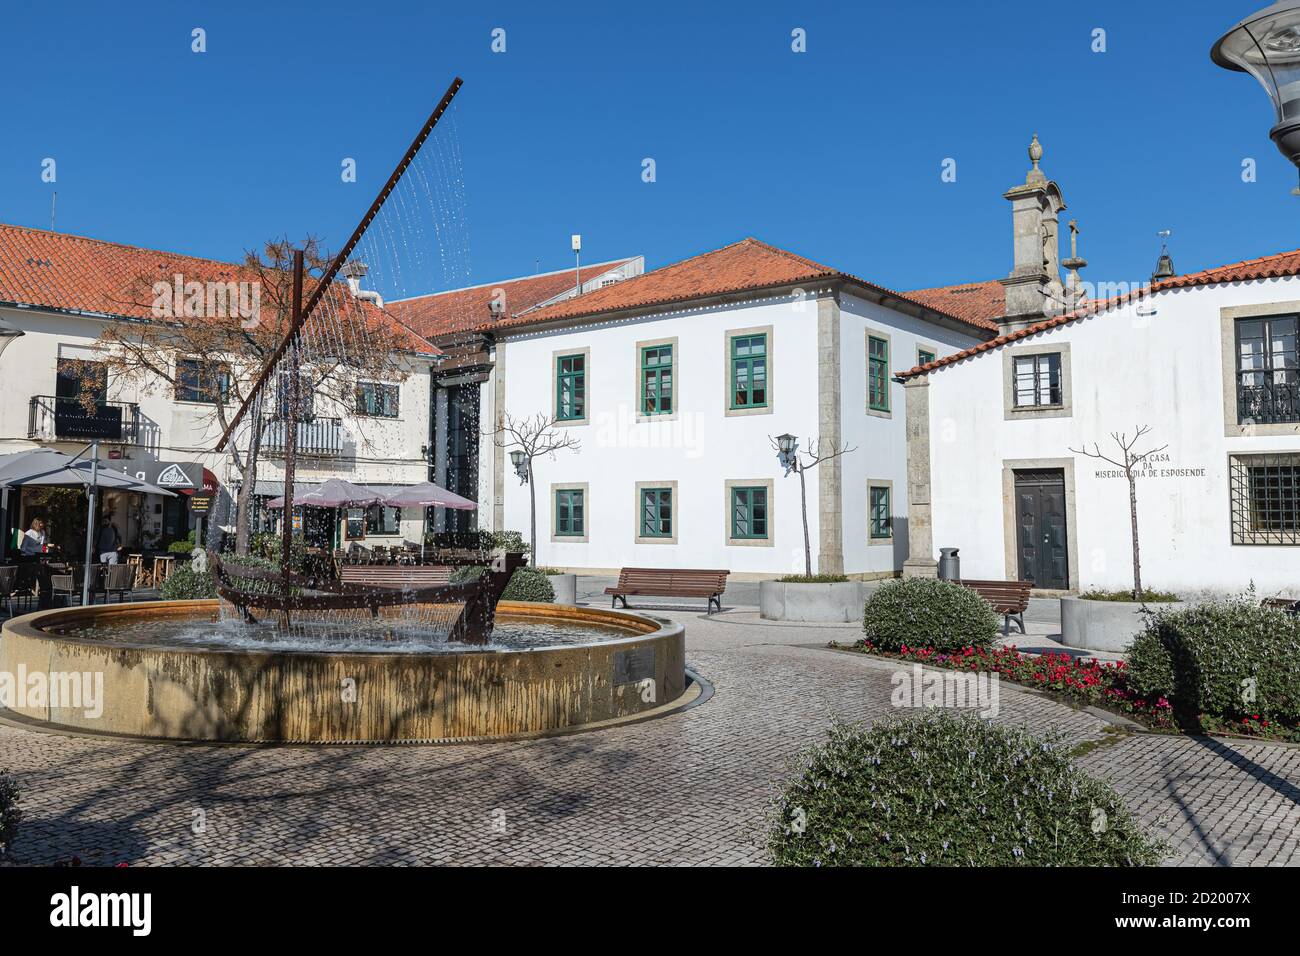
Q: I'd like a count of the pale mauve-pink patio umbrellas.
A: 2